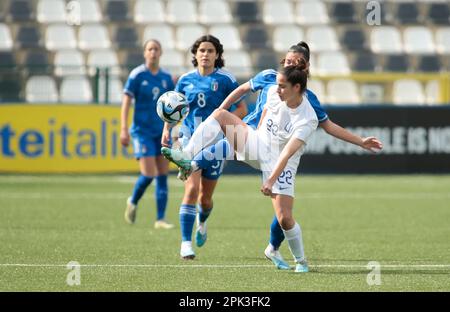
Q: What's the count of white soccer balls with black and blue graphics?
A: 1